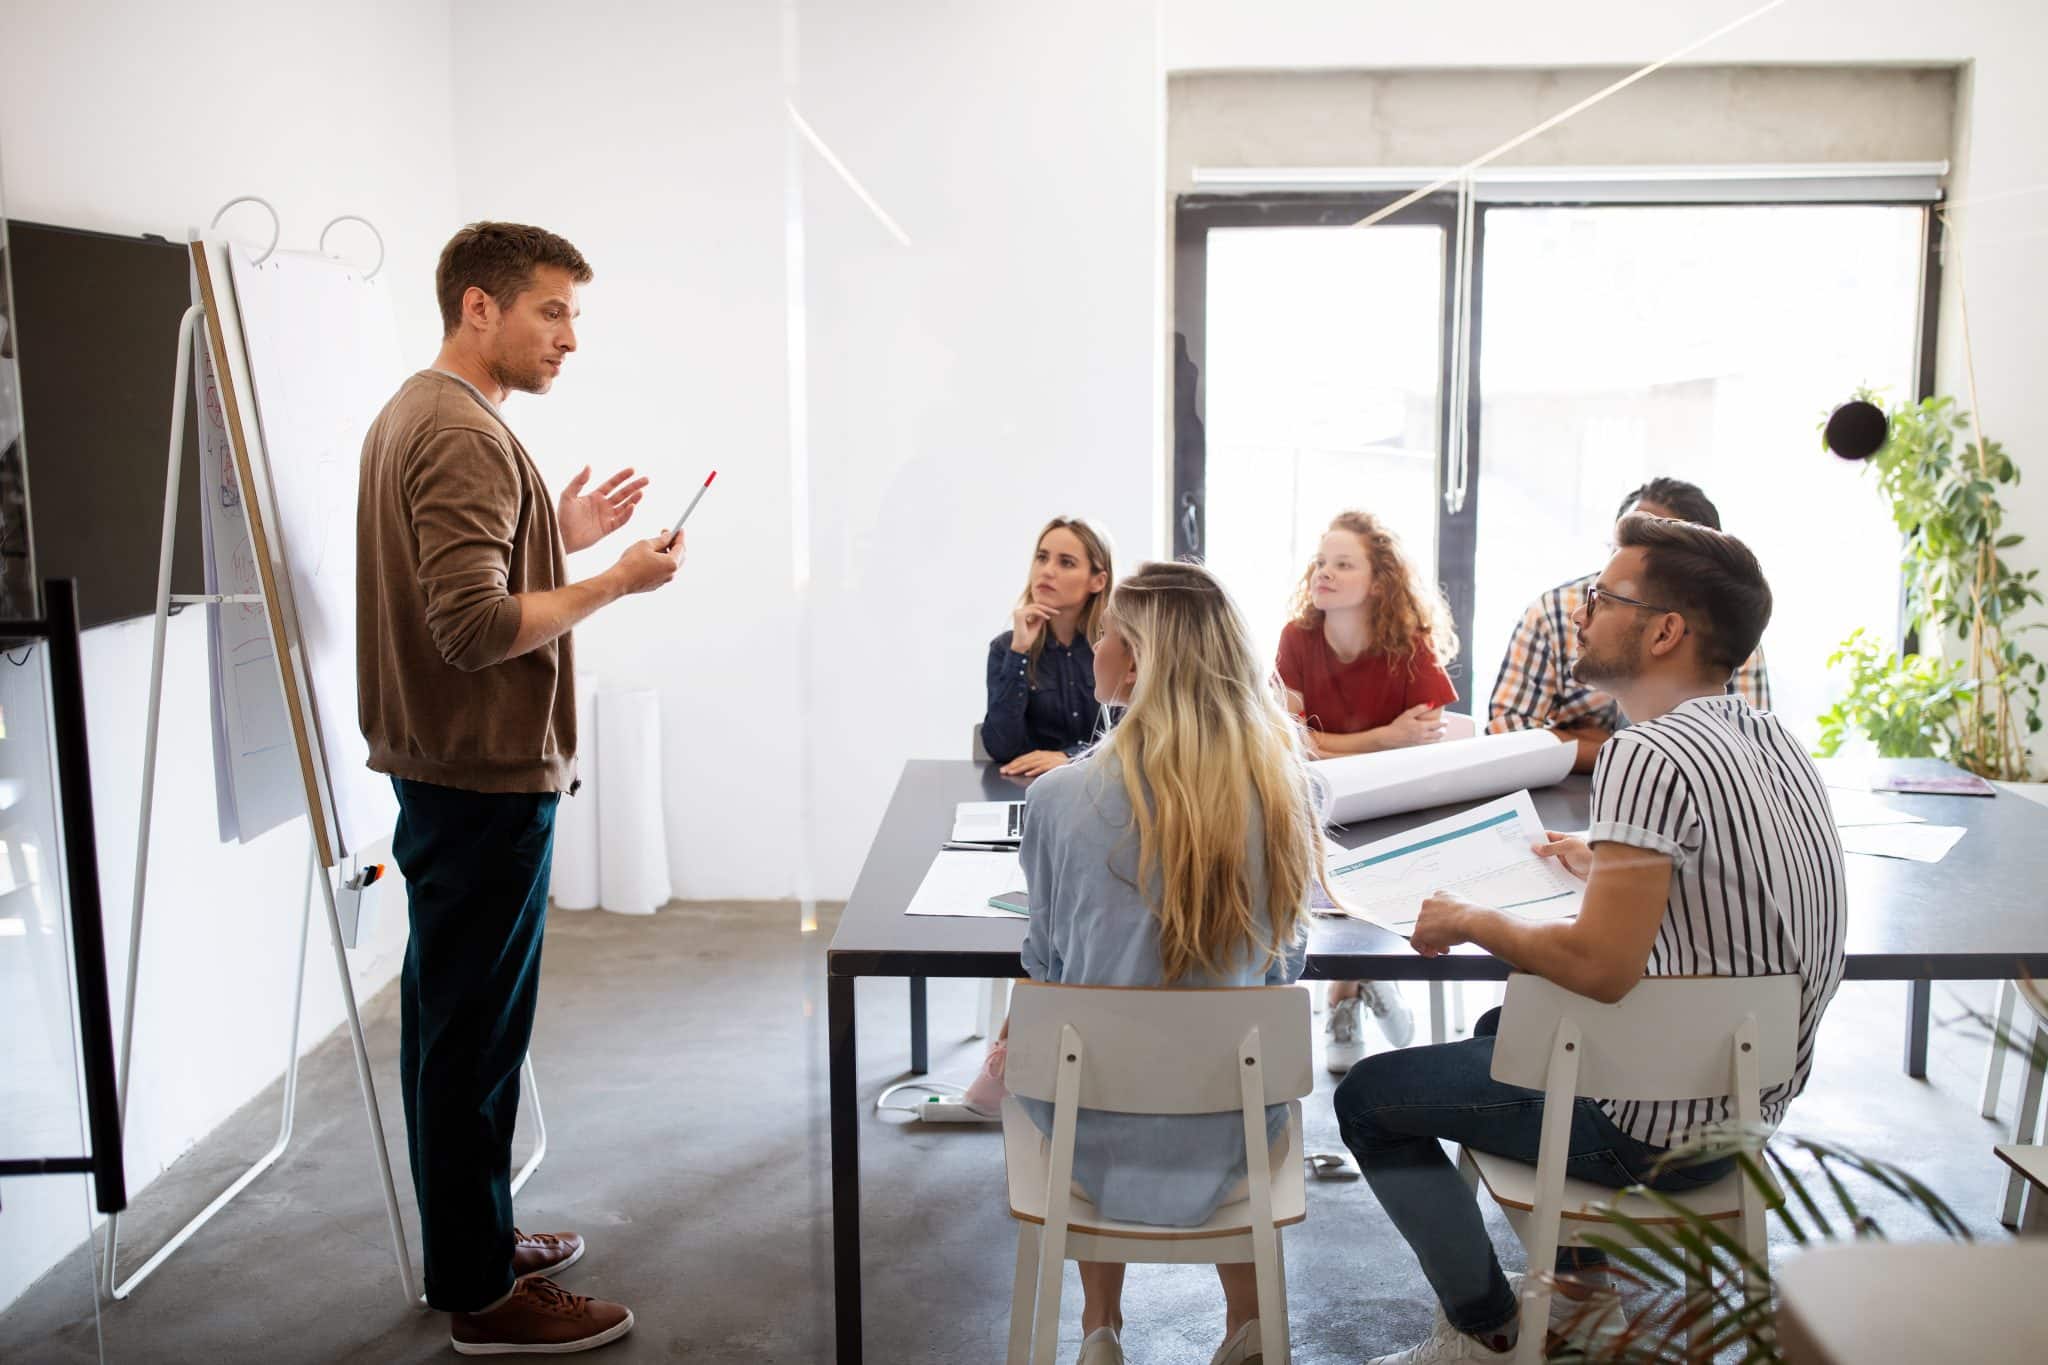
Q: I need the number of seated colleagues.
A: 5